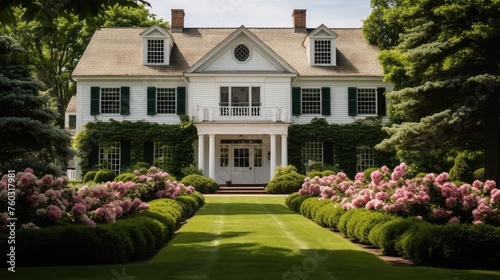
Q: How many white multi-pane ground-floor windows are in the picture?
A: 4